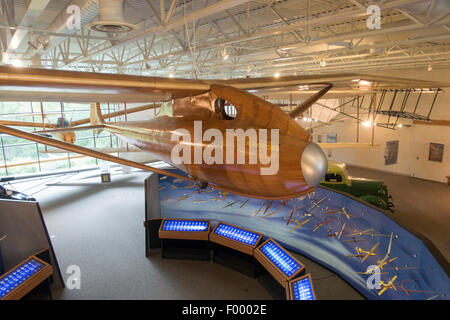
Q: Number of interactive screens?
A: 5